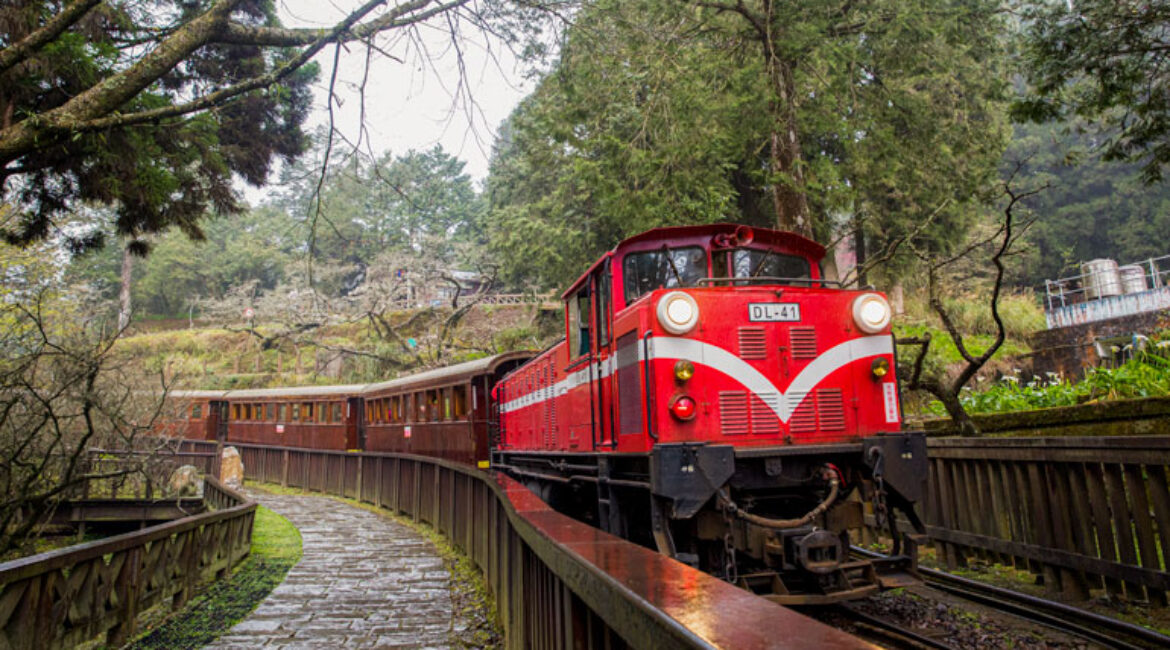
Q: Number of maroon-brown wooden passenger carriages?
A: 3